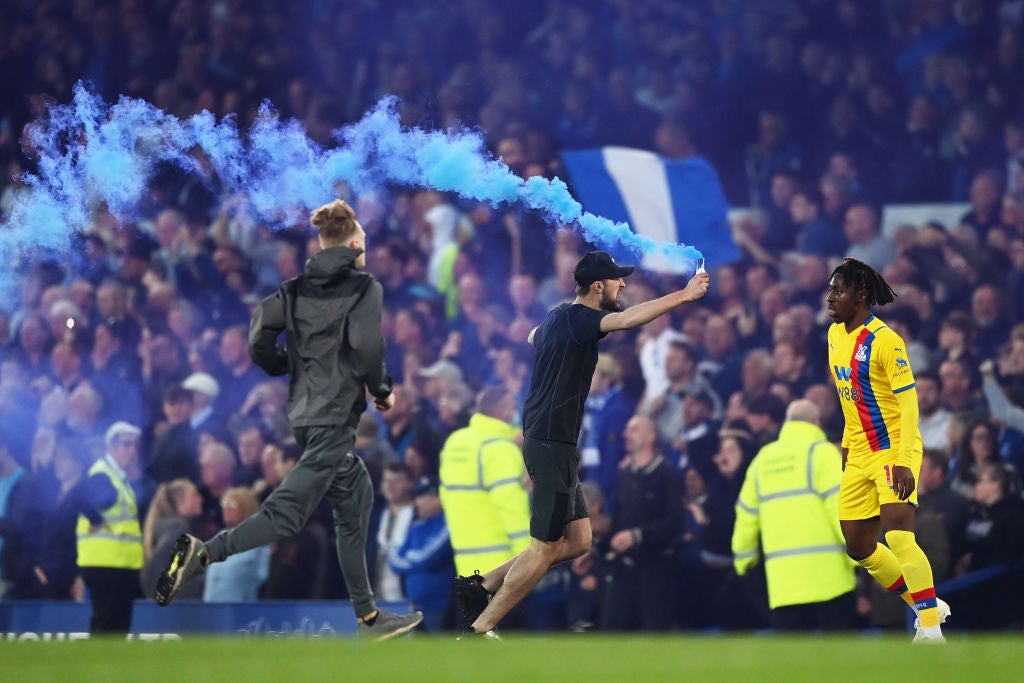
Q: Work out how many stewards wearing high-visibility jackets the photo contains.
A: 3